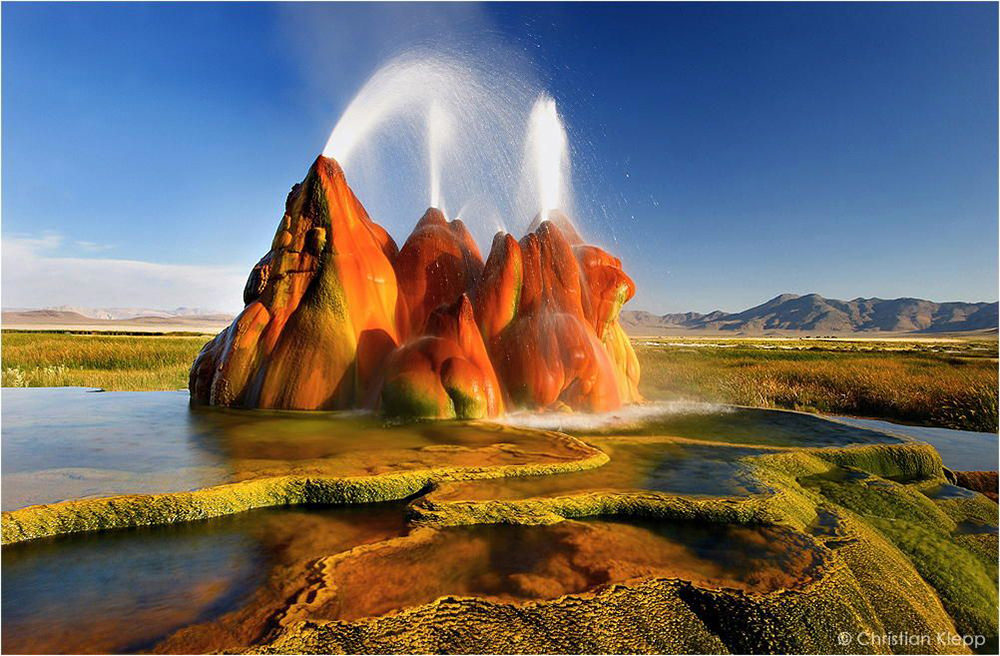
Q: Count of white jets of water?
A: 3